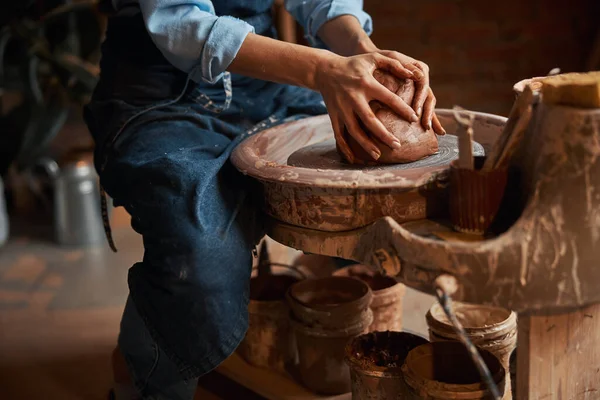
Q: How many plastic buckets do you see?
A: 6